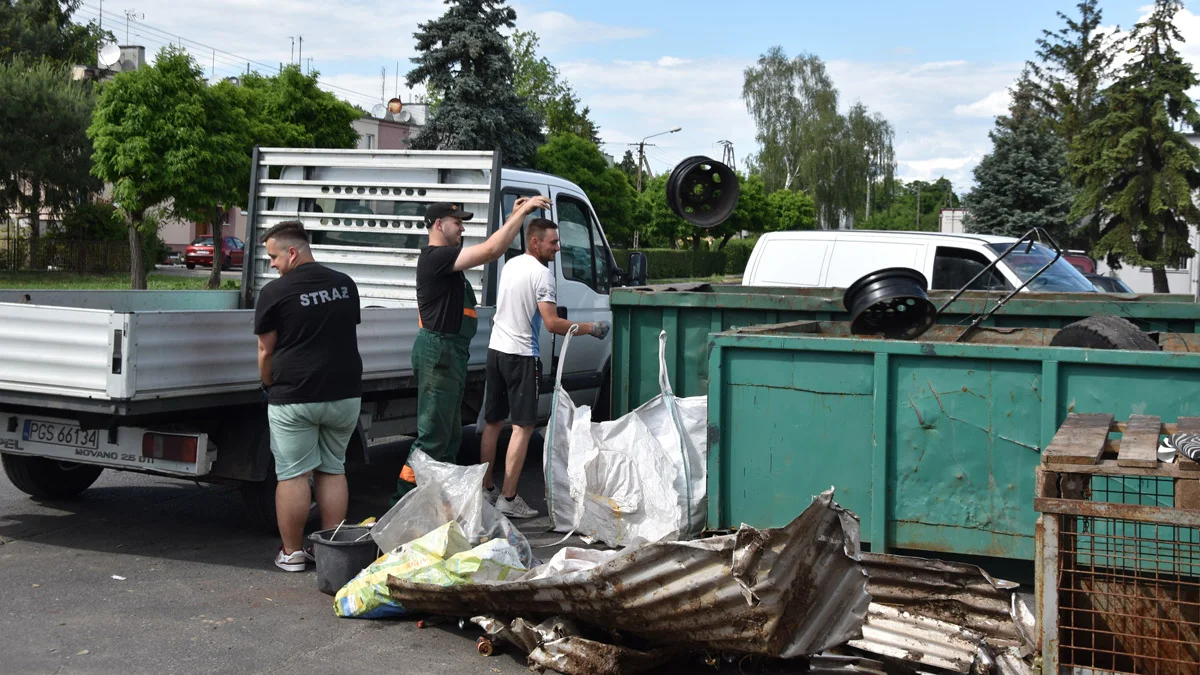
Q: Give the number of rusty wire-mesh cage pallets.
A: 1